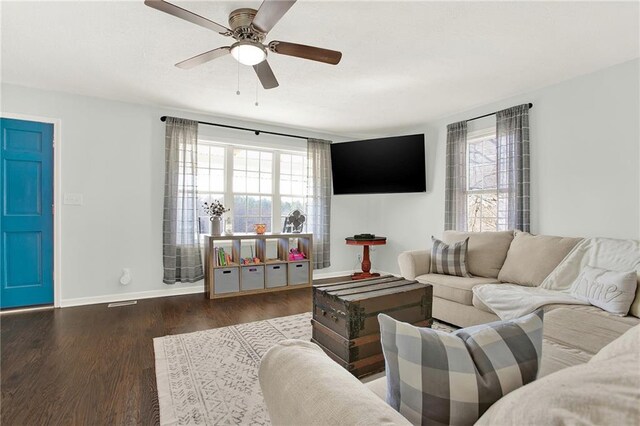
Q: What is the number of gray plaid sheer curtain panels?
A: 4